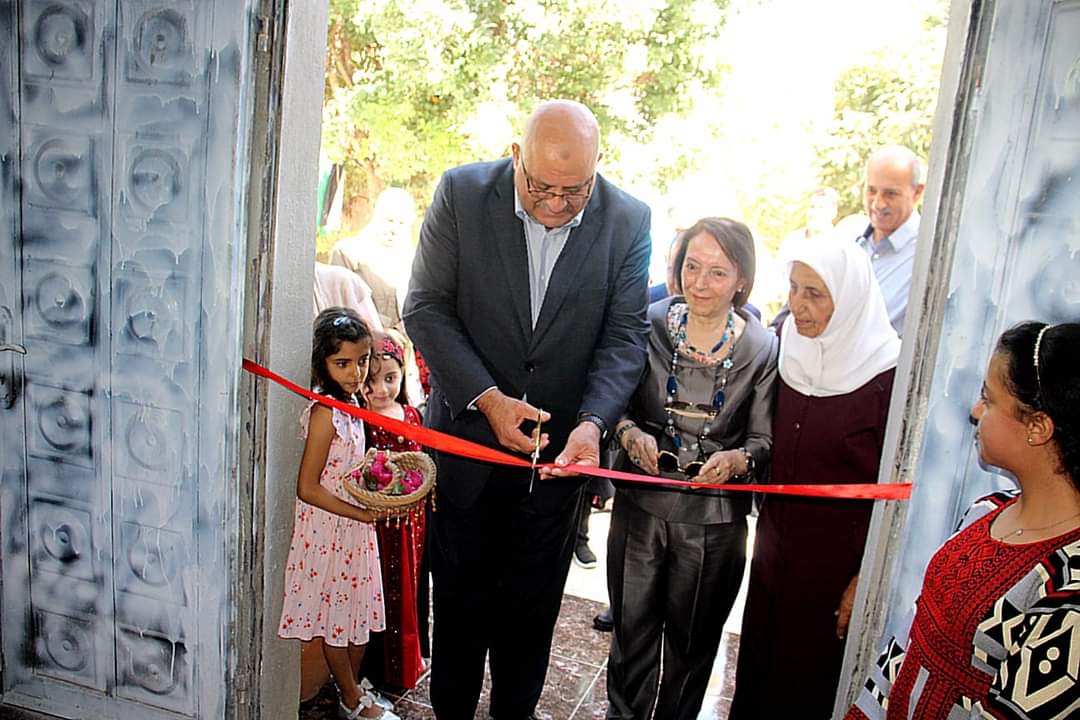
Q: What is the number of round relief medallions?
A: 12